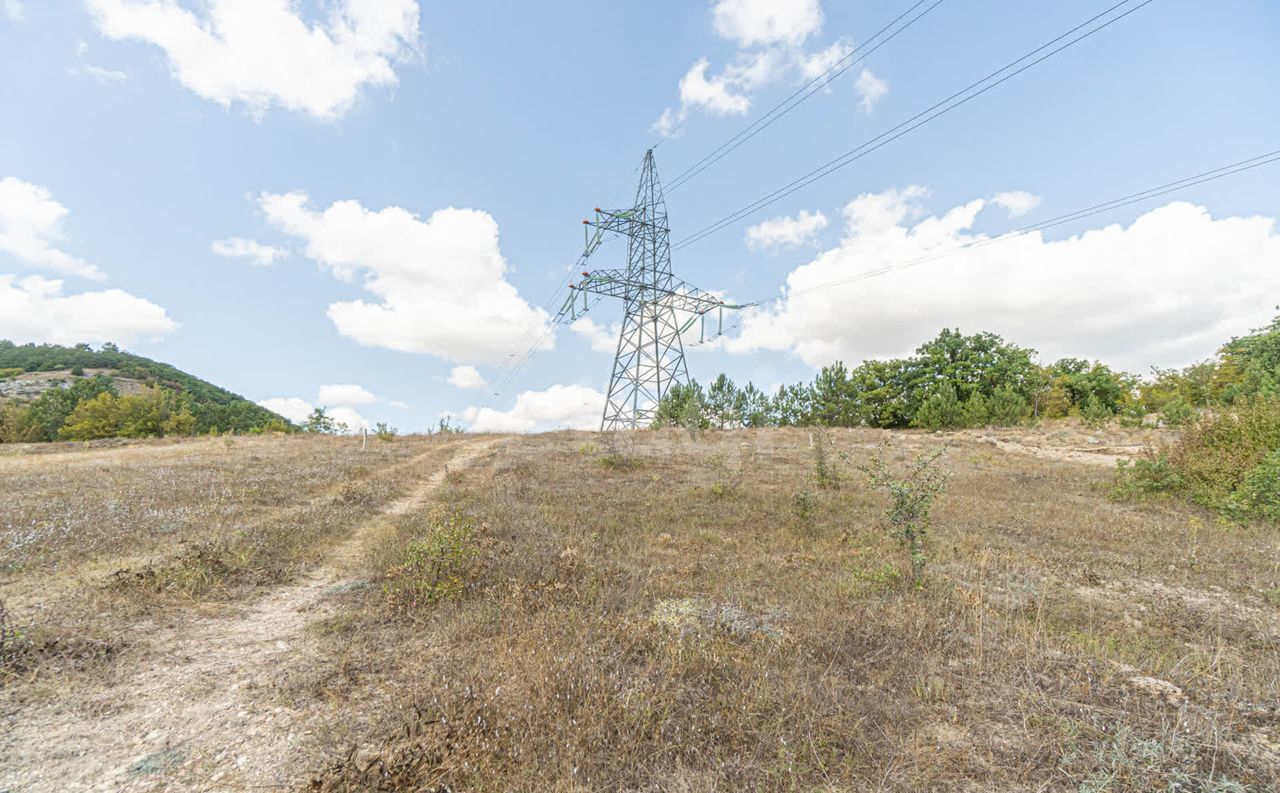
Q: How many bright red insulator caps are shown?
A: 6